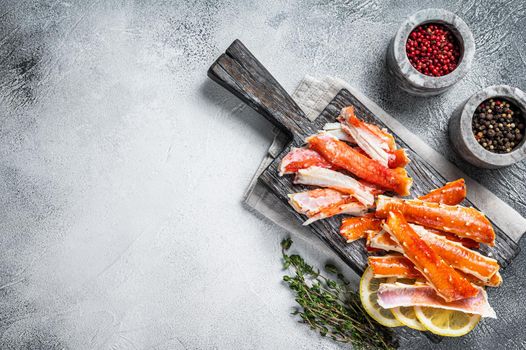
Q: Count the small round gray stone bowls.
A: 2